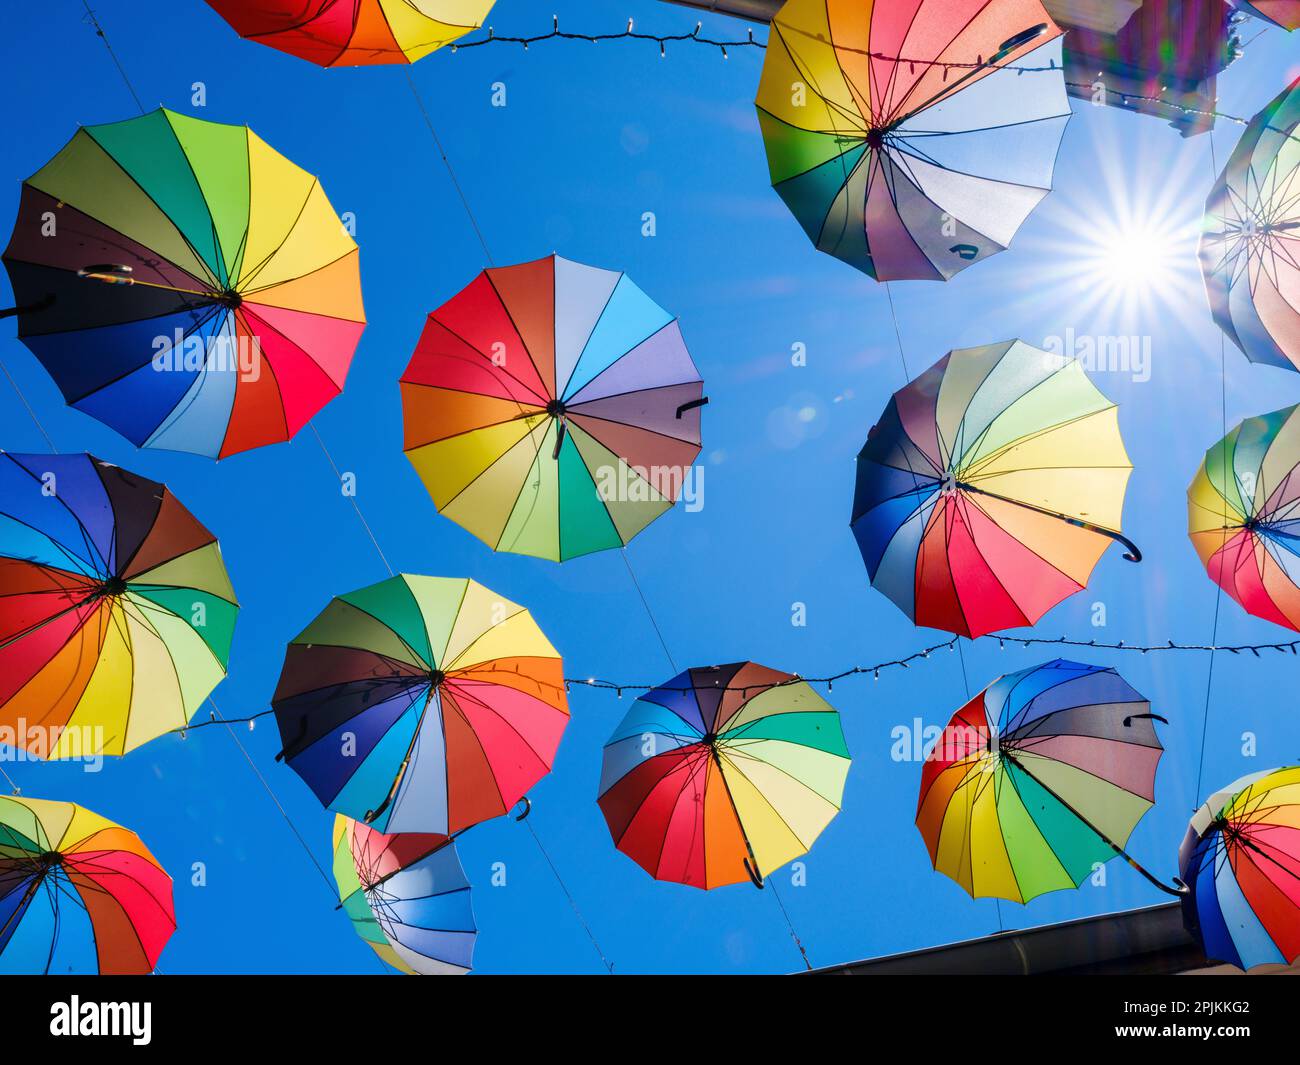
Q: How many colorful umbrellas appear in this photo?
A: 15